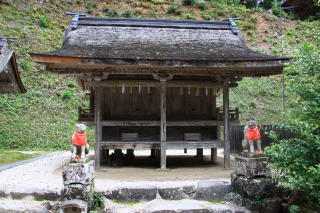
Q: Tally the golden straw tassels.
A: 6